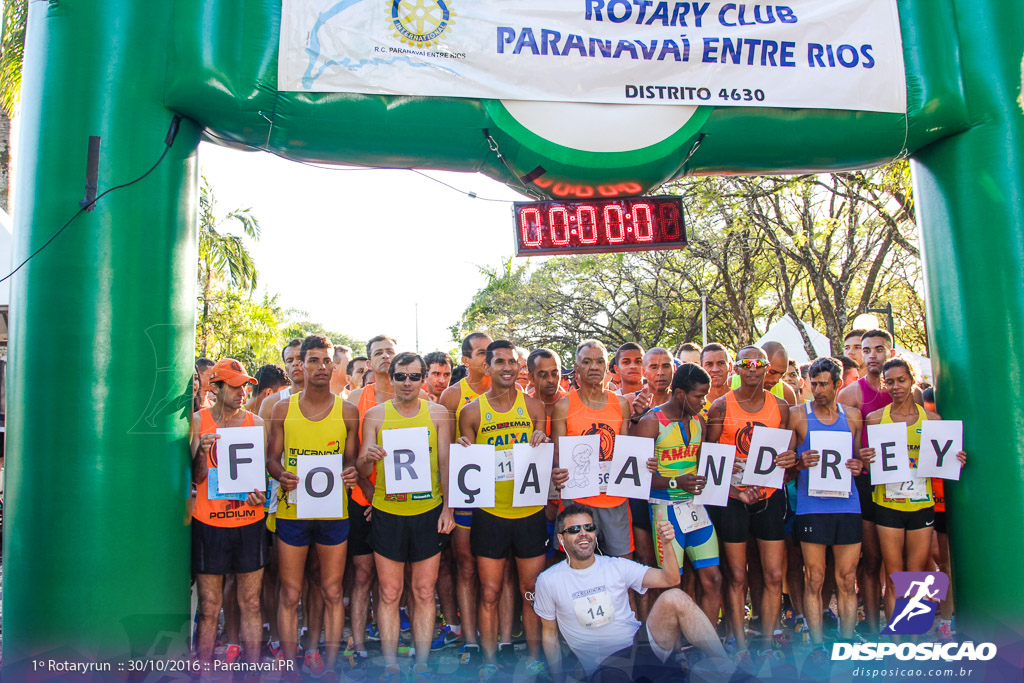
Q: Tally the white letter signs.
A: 11